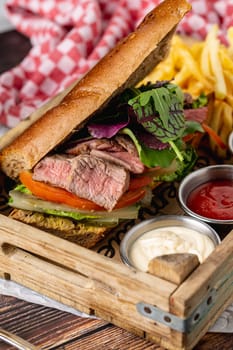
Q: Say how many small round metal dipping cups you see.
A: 2